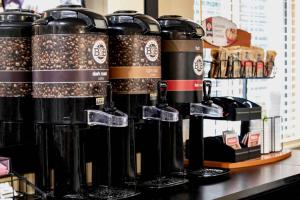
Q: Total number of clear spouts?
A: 3